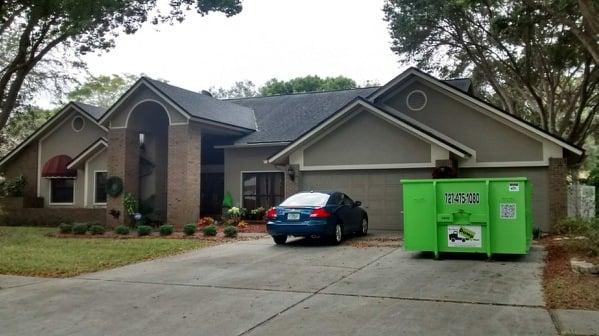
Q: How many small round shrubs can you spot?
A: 9